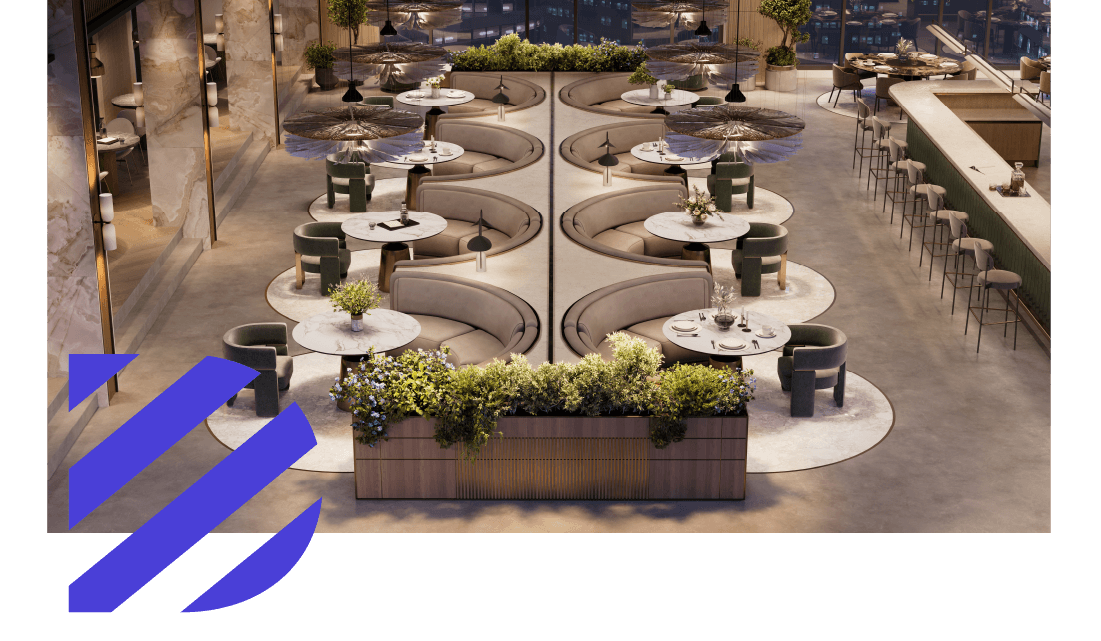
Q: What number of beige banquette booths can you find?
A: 8